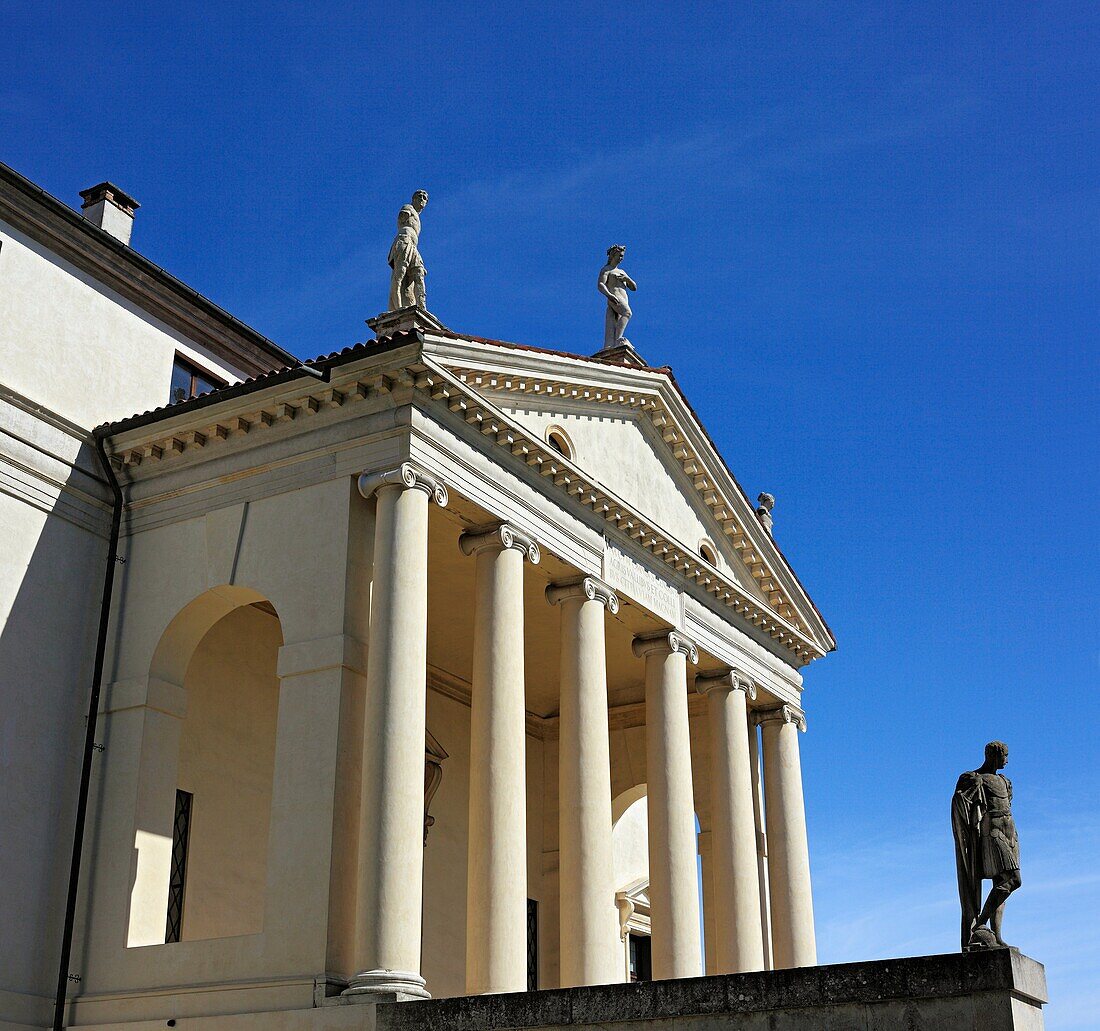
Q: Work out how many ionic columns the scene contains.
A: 6